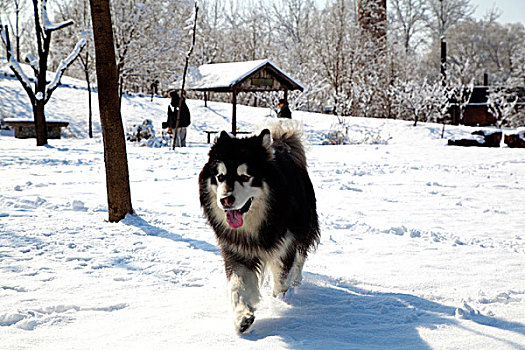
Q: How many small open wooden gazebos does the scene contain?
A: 1